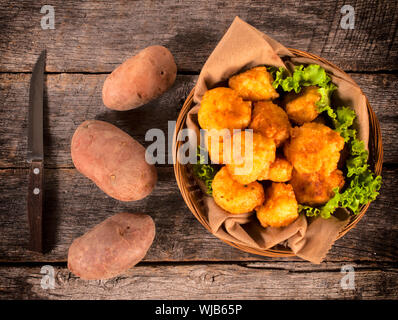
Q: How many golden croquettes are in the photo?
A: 11